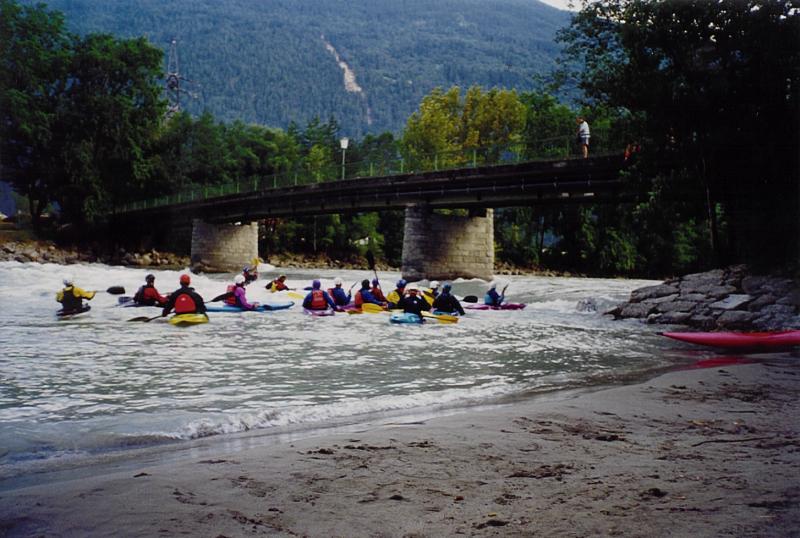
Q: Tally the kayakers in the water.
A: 15